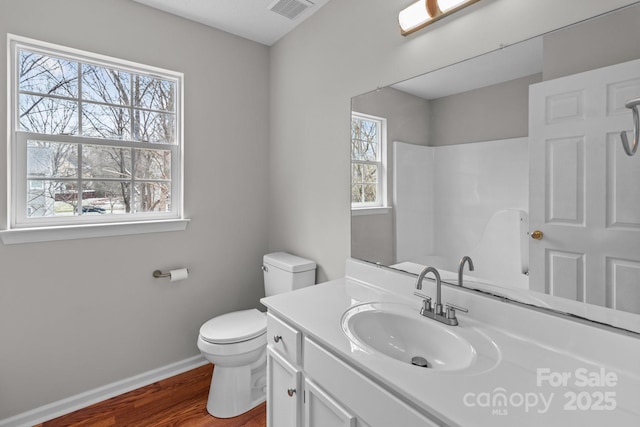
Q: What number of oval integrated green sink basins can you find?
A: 0